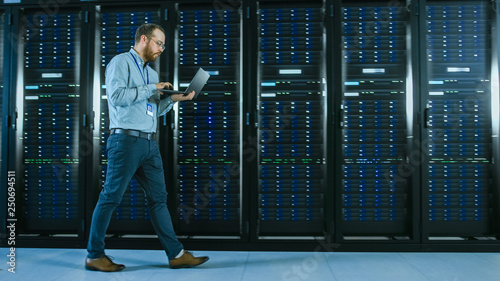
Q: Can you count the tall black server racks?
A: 6